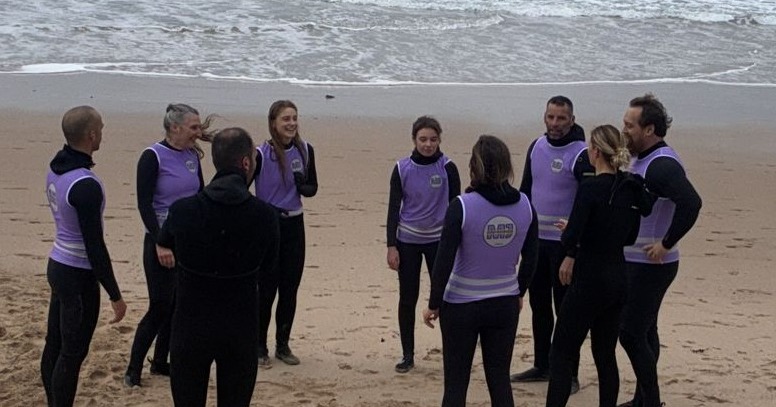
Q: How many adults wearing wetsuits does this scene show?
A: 9